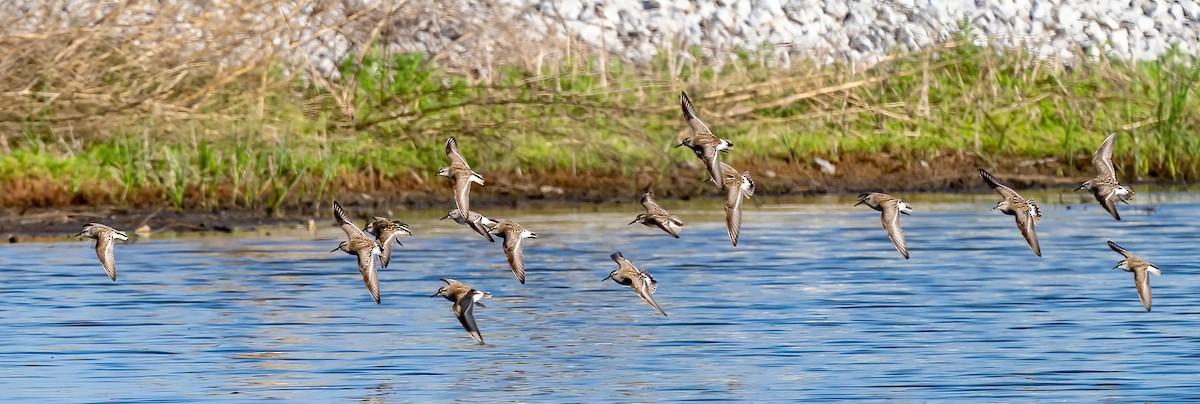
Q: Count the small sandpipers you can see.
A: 15